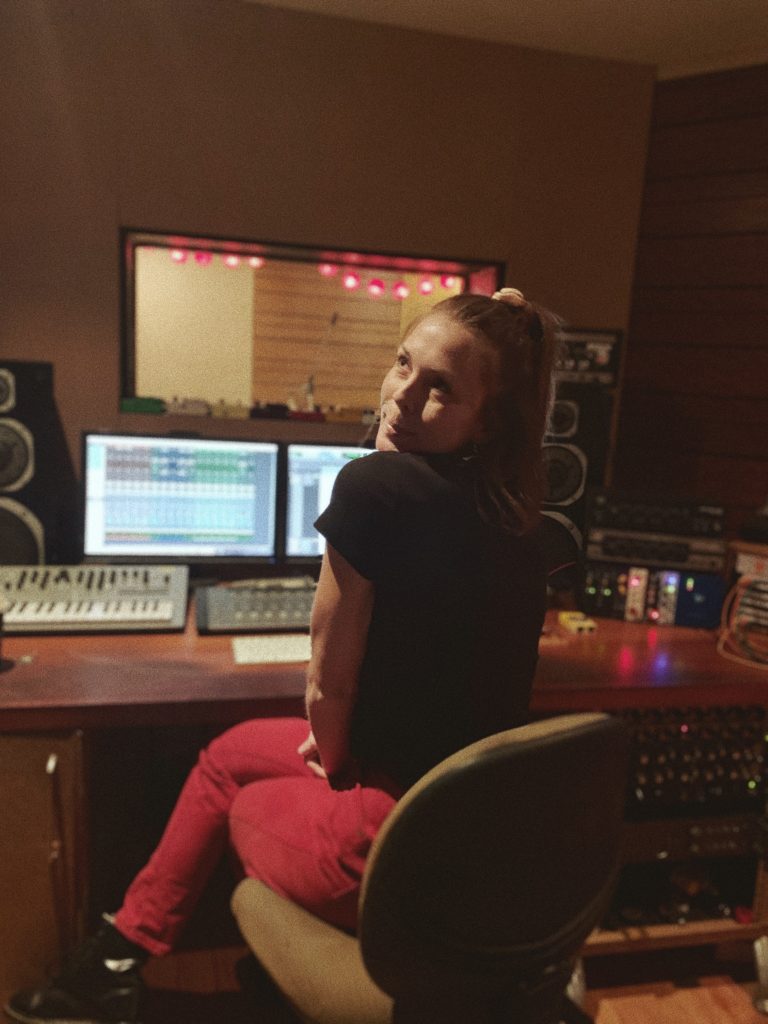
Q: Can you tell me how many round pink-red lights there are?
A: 10